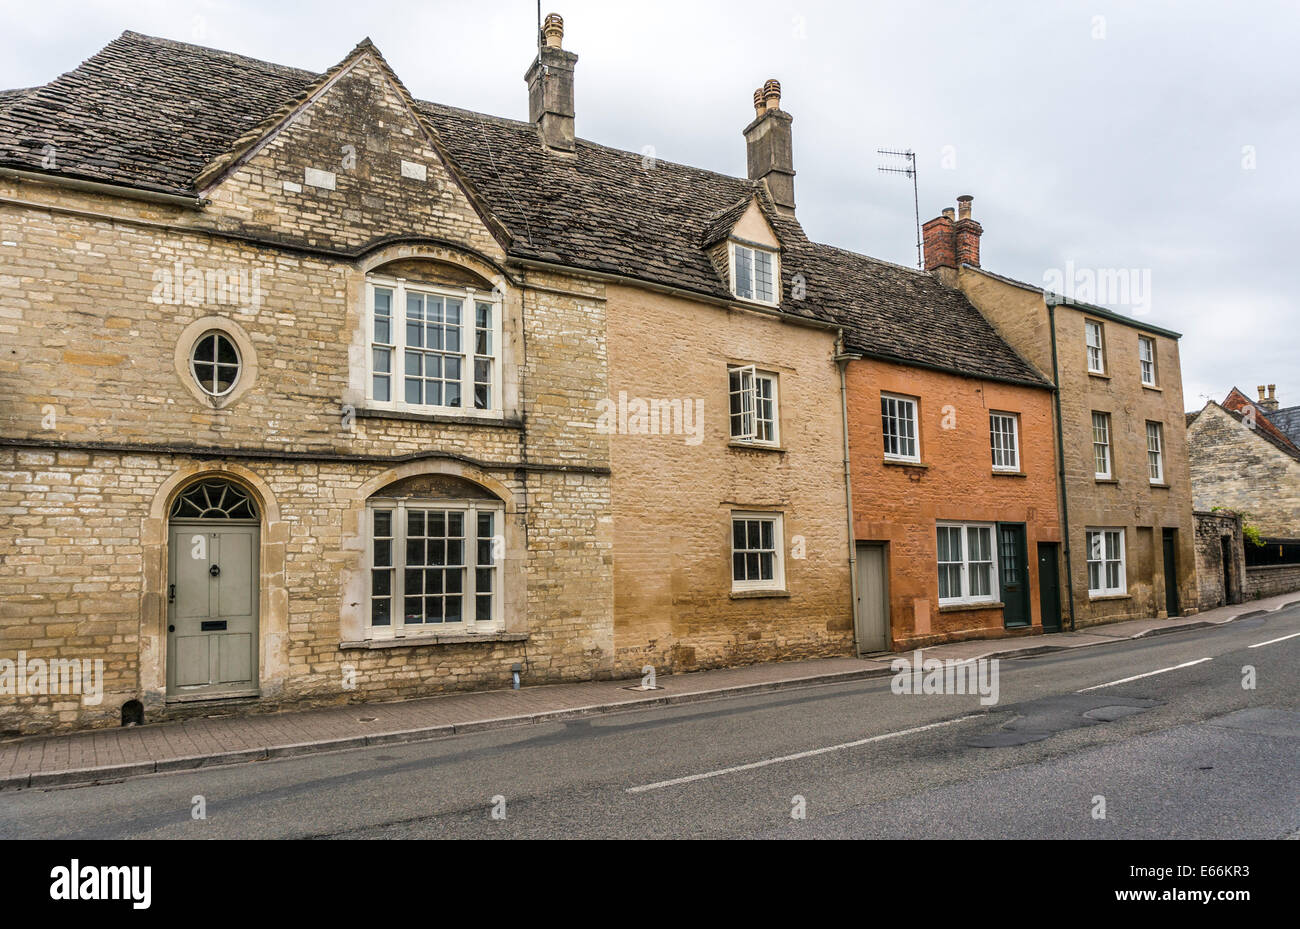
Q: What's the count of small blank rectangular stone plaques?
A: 2